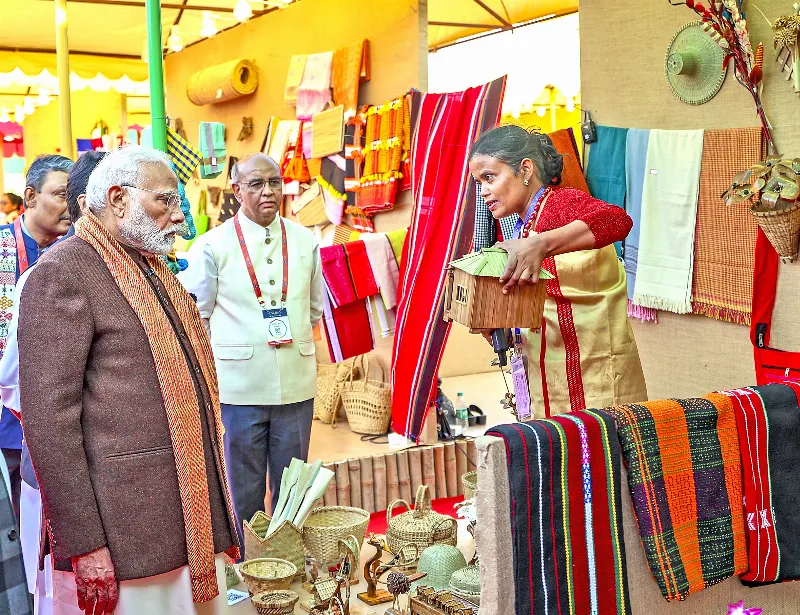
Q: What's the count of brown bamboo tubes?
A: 14